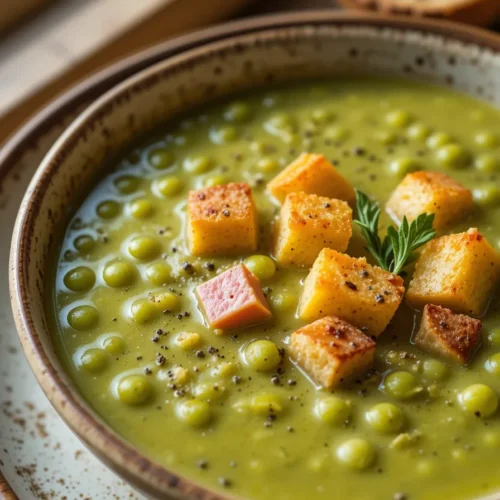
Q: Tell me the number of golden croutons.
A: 8